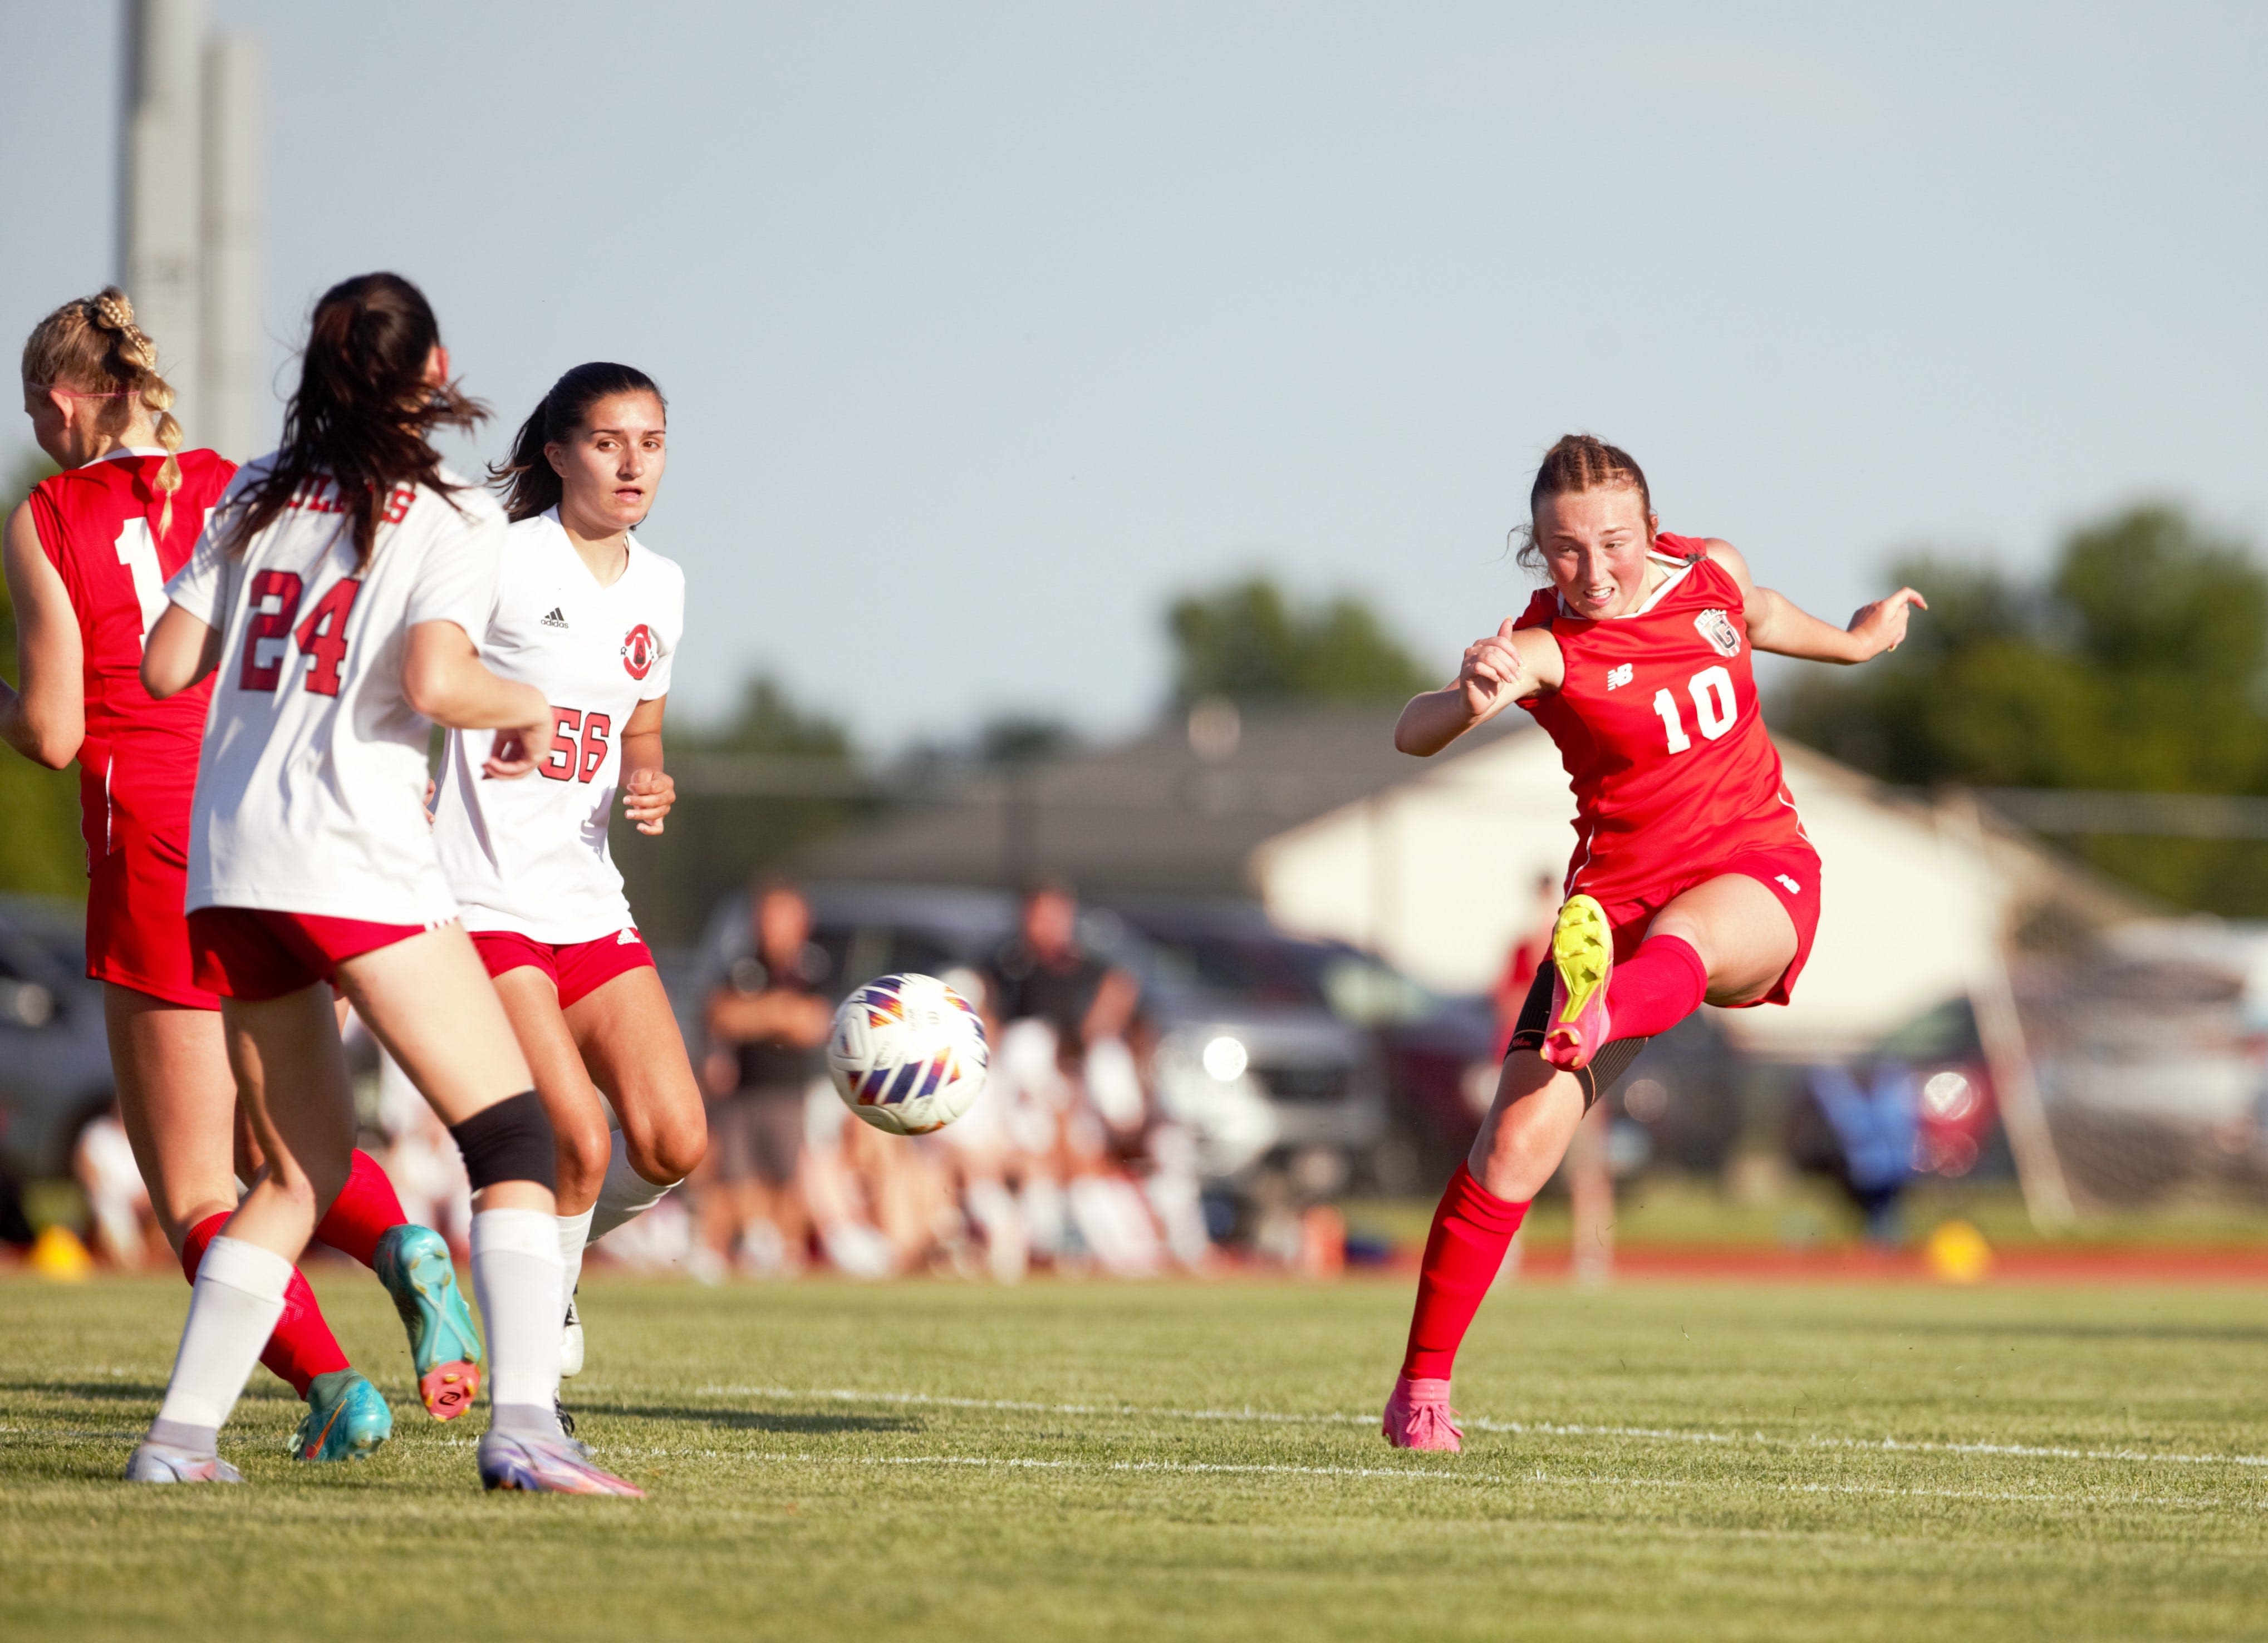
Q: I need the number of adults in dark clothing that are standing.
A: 2